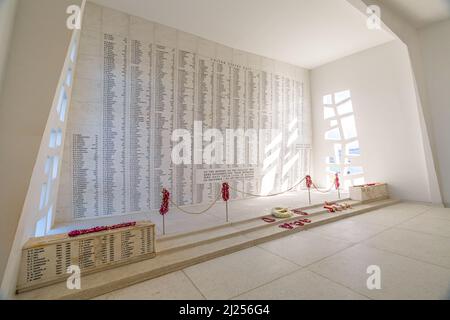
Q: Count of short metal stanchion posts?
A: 4